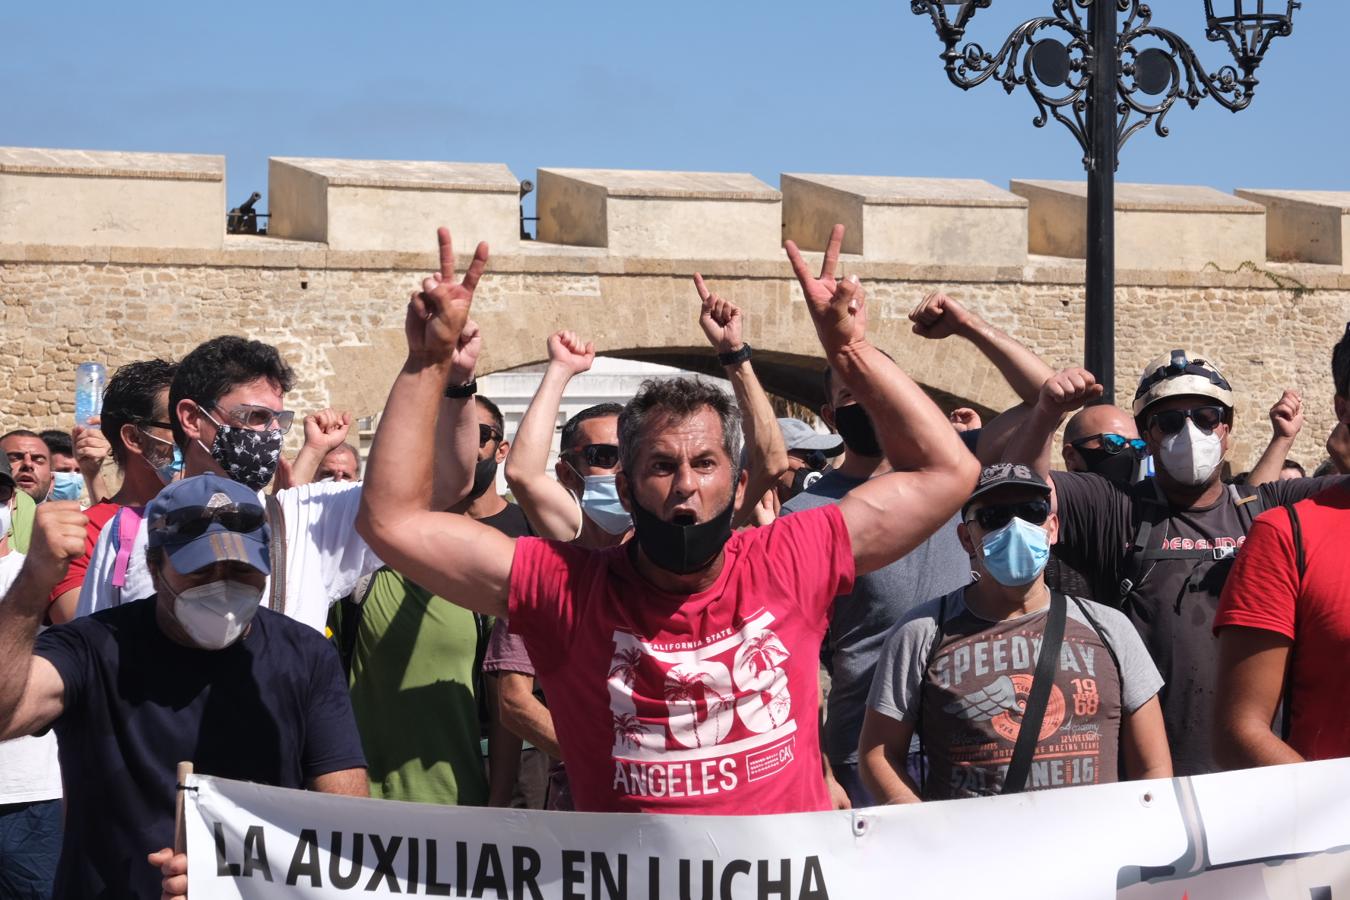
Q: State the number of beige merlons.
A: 6